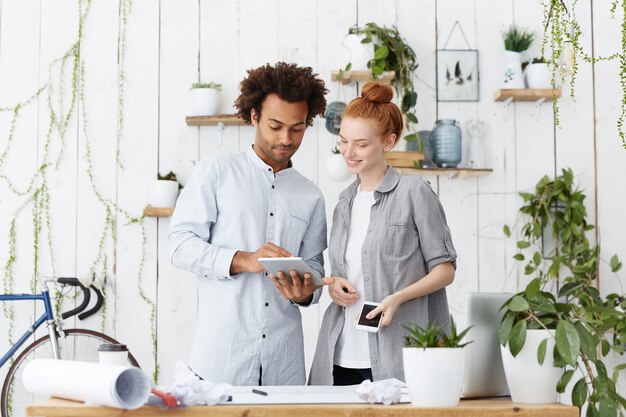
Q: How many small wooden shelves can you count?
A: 5